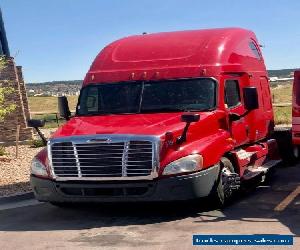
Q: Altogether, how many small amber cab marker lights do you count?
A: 5